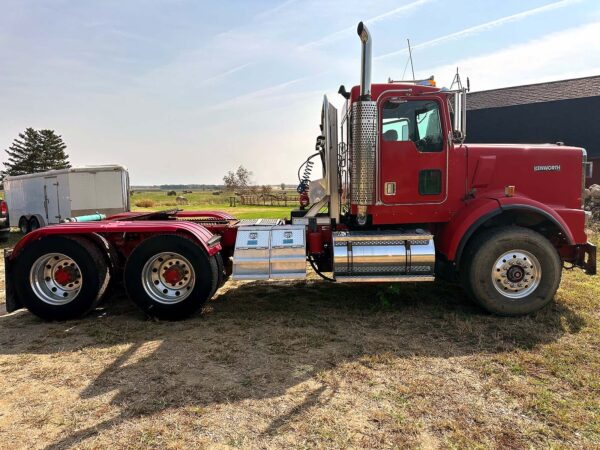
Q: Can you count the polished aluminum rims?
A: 3